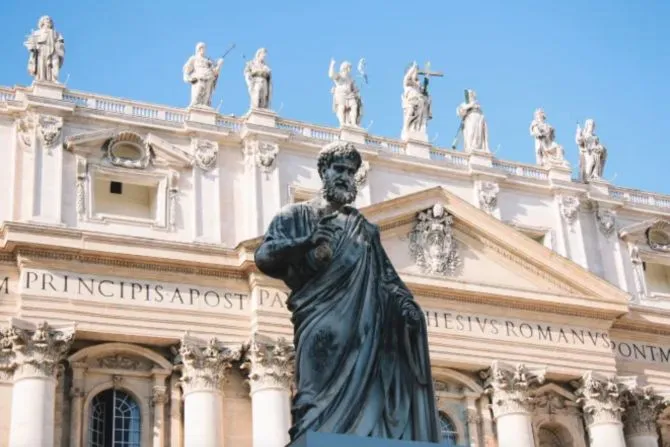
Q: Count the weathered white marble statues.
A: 8